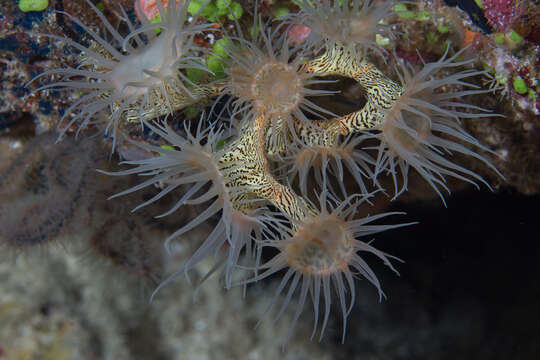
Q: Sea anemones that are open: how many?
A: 7